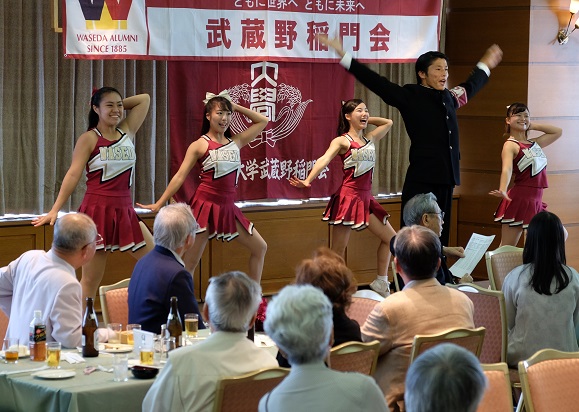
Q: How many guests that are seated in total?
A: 9